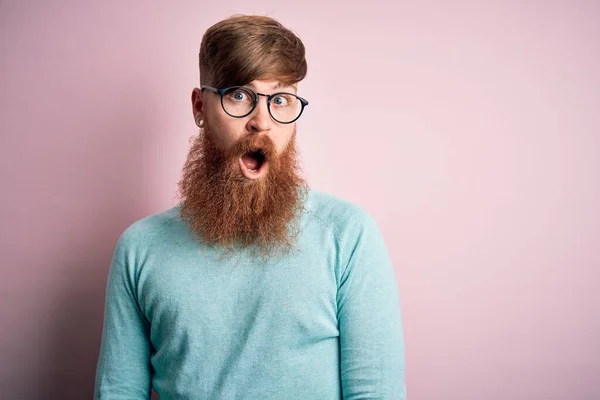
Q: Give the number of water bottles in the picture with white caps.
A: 0